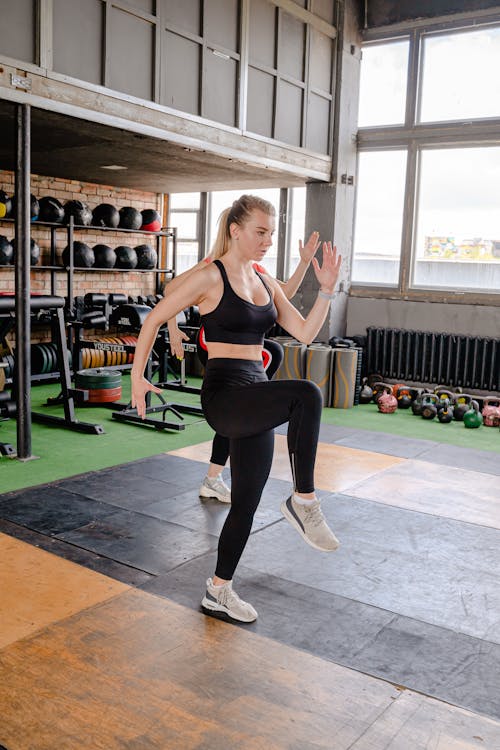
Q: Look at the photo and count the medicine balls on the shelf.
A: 13